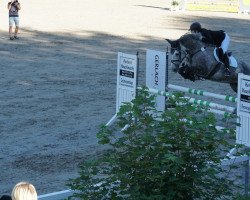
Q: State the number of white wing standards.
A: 3